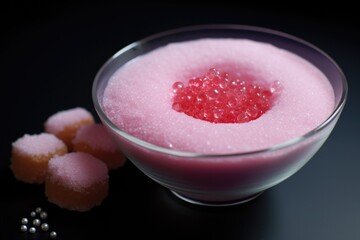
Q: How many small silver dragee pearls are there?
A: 9